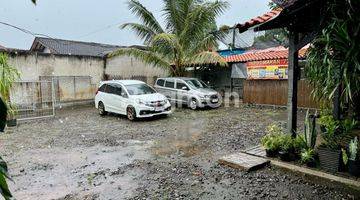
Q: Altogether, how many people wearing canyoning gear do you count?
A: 0